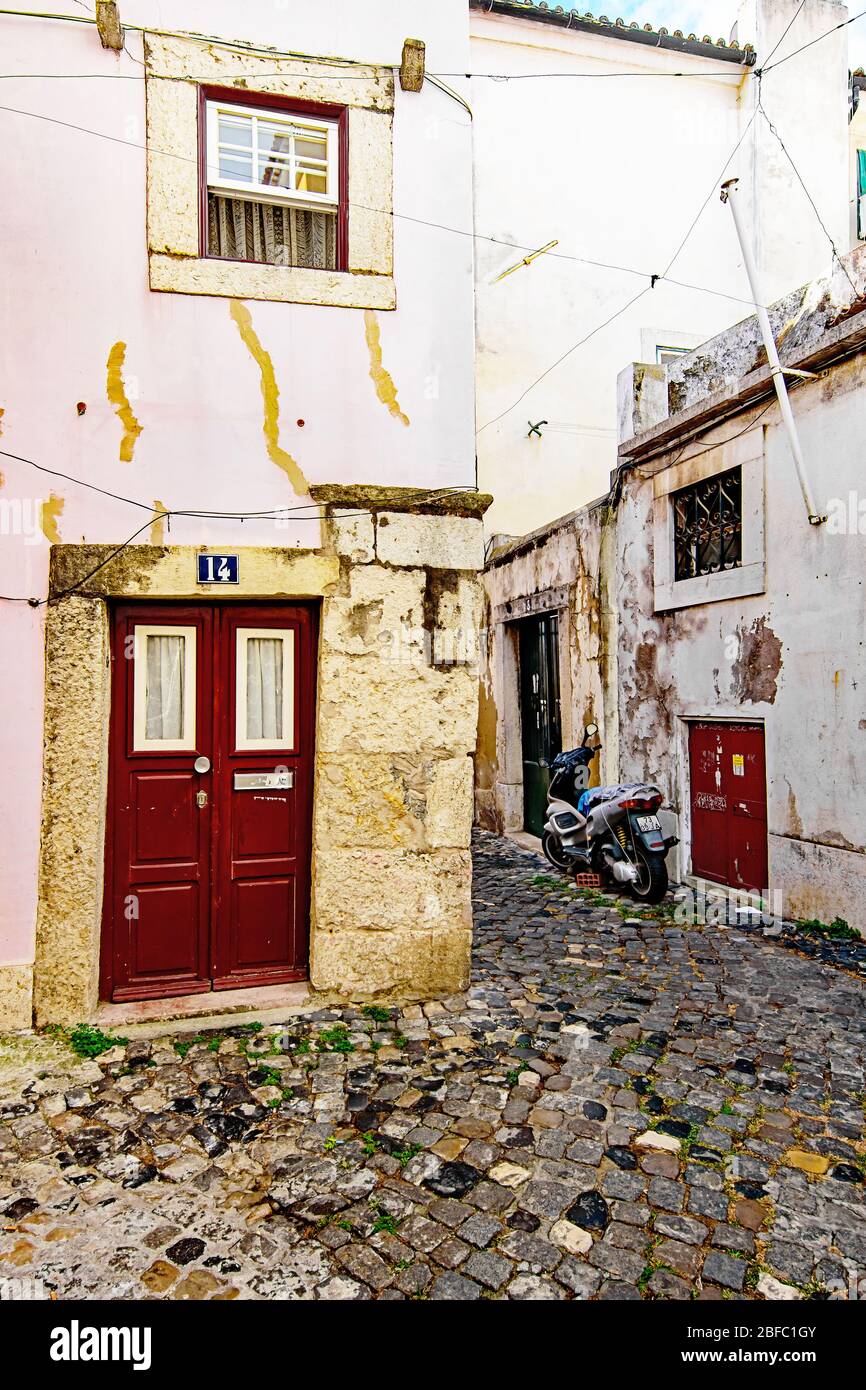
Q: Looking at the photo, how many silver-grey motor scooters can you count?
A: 1